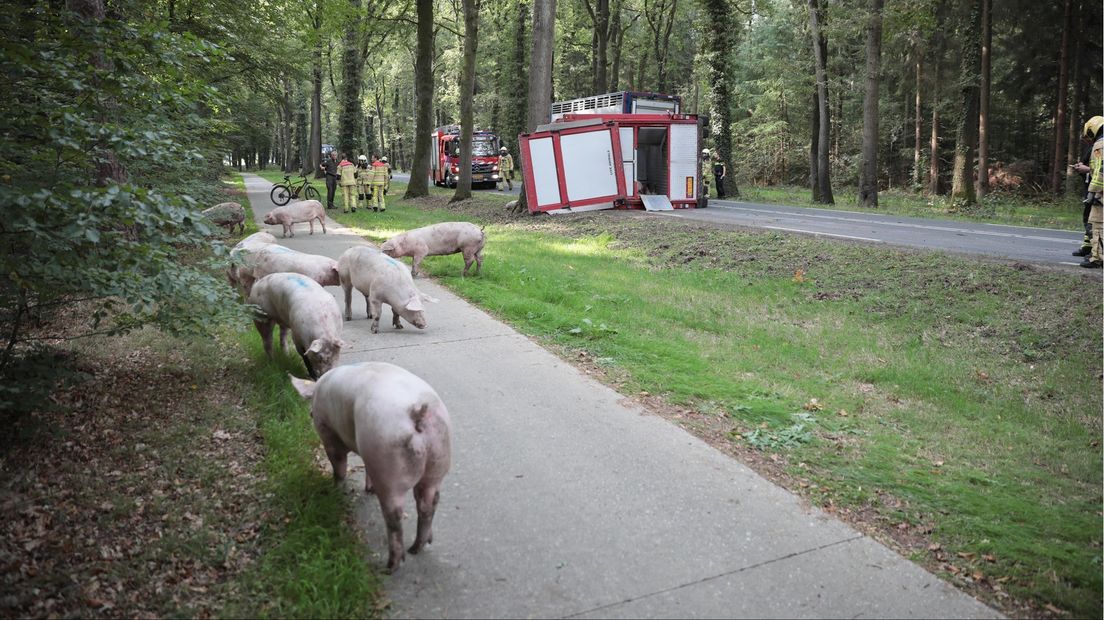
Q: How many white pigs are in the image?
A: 8